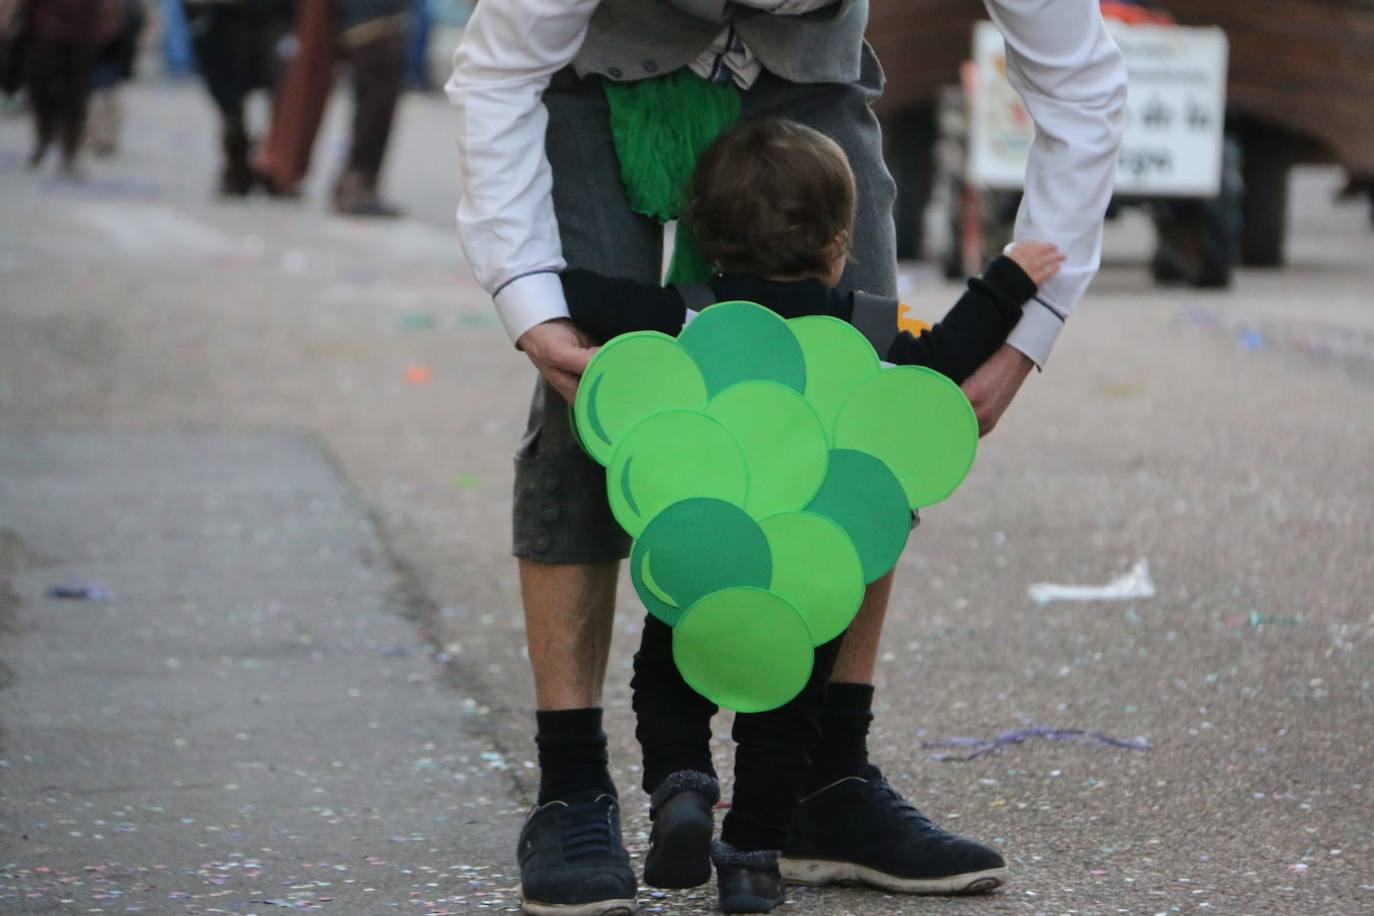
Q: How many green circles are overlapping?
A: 10